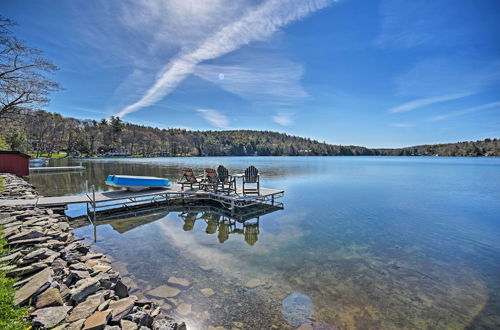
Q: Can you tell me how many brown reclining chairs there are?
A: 2